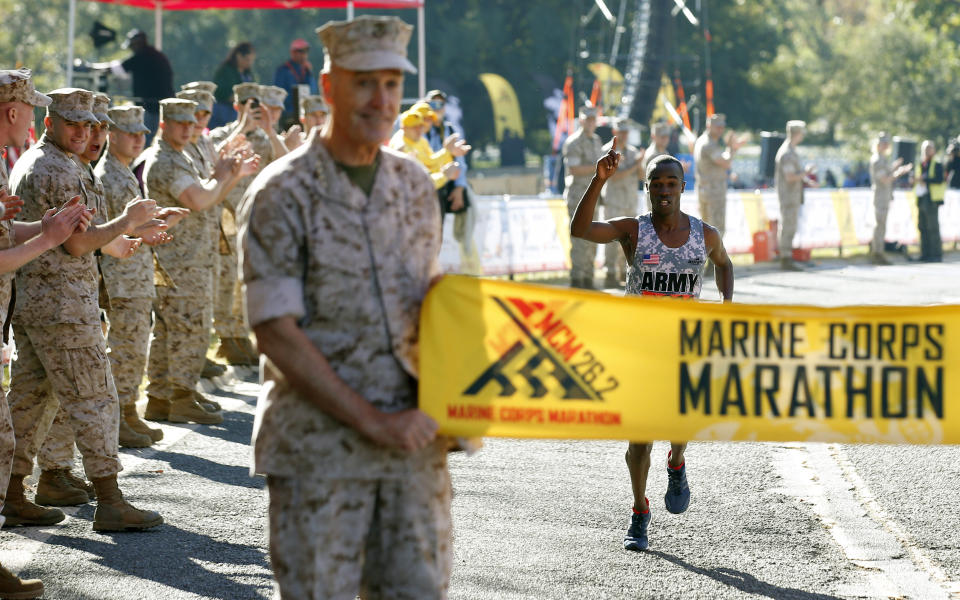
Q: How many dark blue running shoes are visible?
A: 2